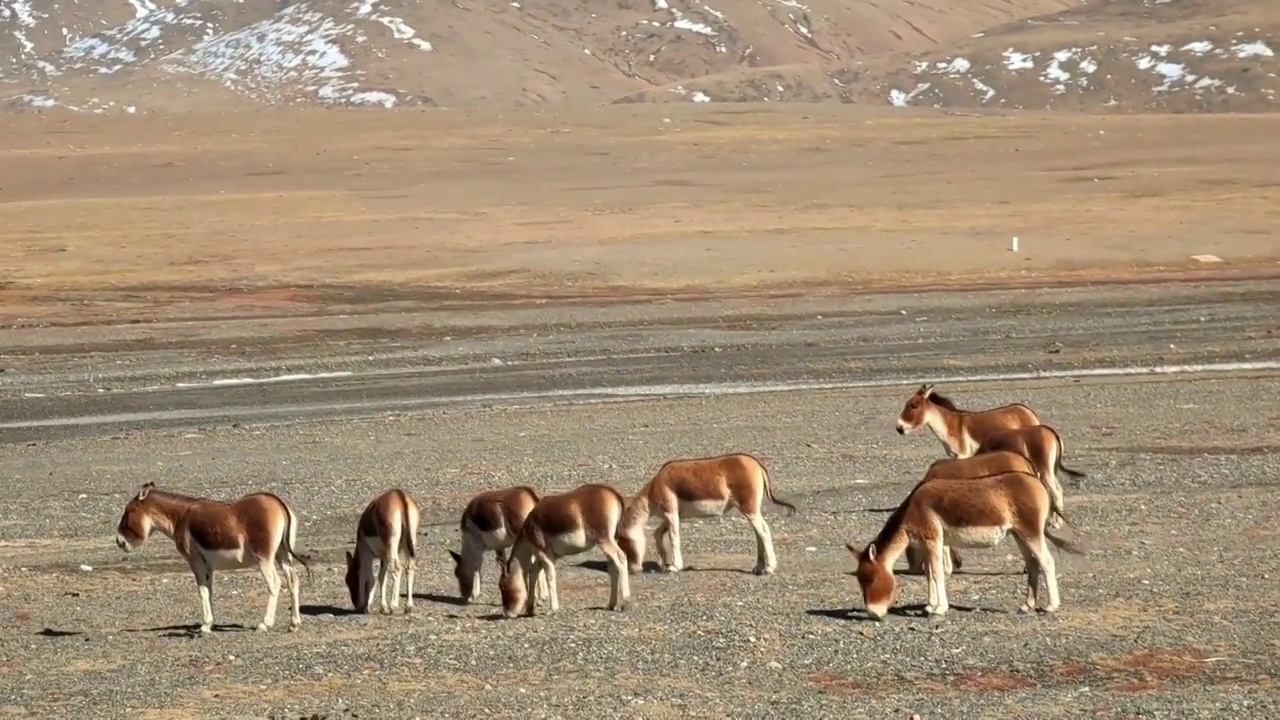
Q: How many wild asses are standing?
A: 9